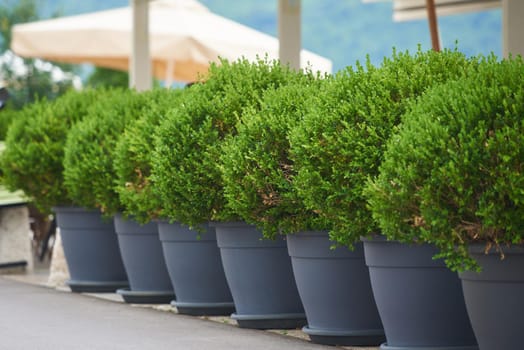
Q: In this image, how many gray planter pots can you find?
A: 7